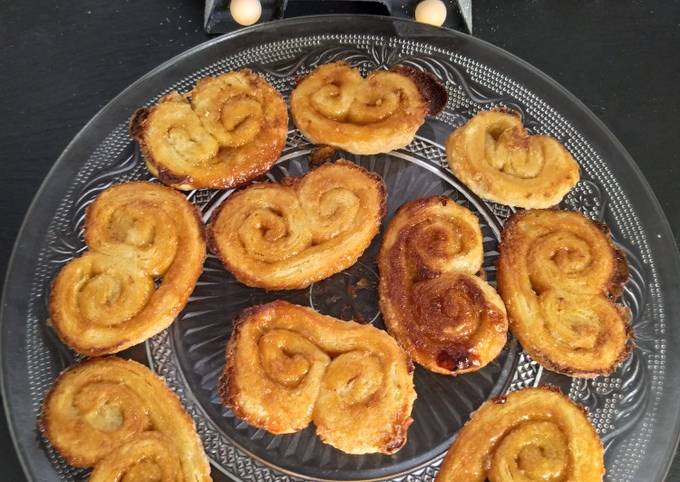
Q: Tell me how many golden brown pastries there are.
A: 10